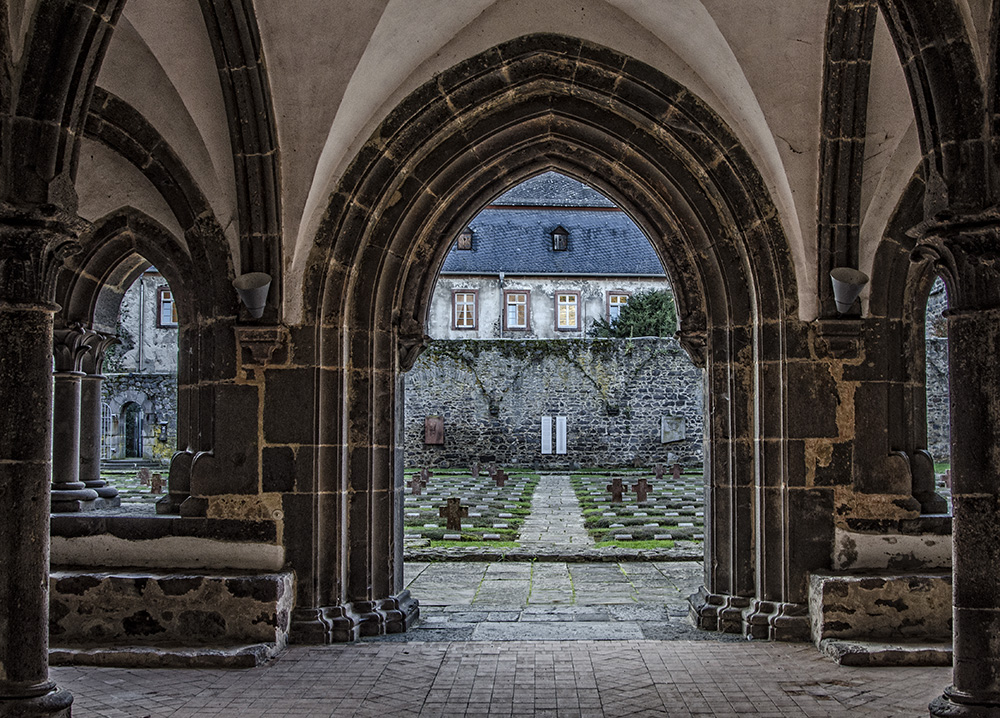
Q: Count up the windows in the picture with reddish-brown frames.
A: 5